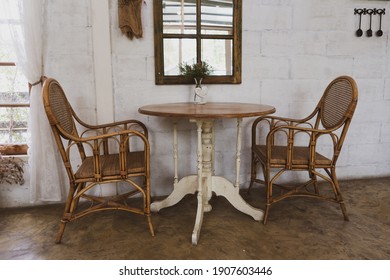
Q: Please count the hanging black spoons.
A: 3